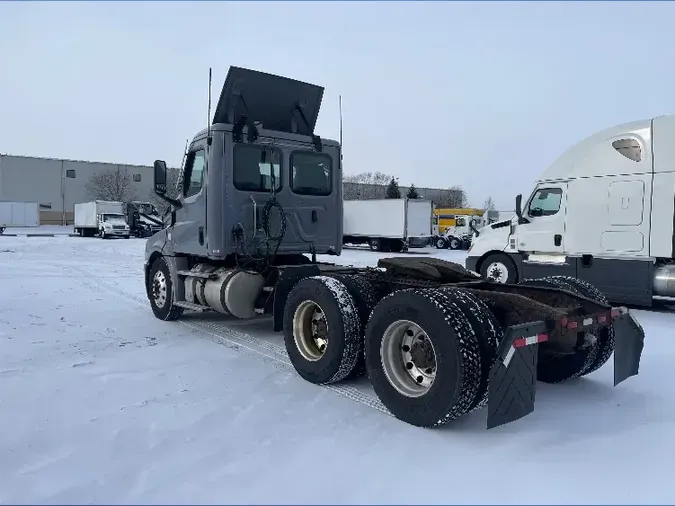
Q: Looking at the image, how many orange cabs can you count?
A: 0